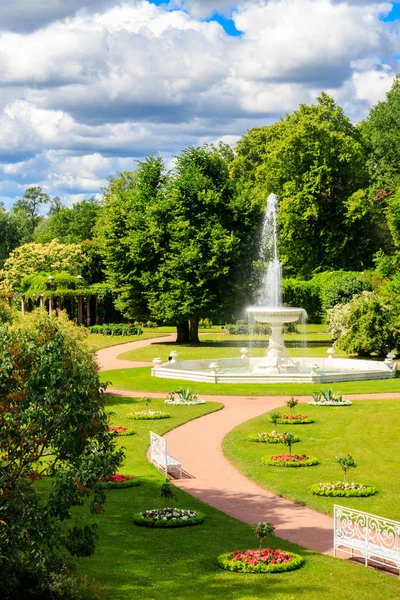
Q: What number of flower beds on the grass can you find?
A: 11